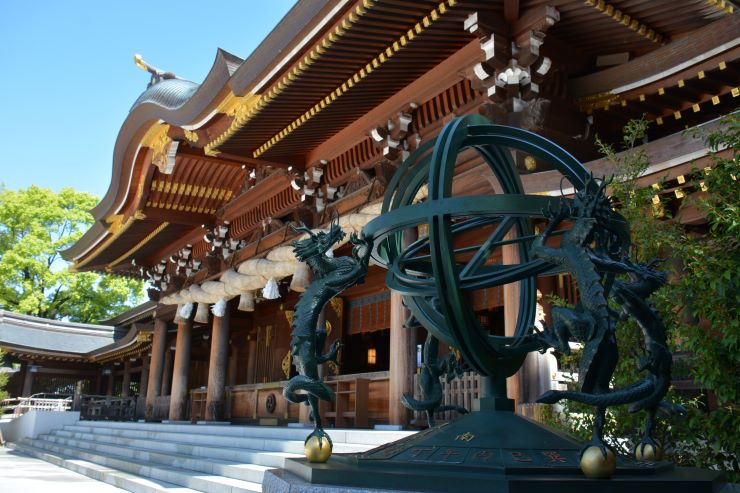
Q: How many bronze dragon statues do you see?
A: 4